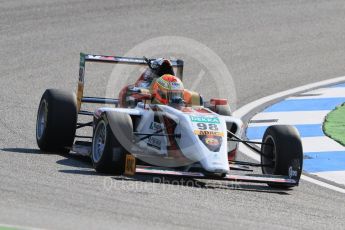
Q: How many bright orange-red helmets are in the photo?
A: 1